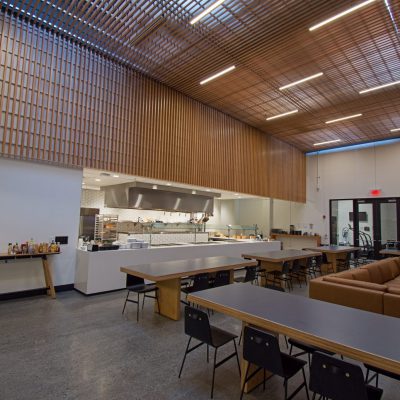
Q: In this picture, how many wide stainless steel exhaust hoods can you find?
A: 1